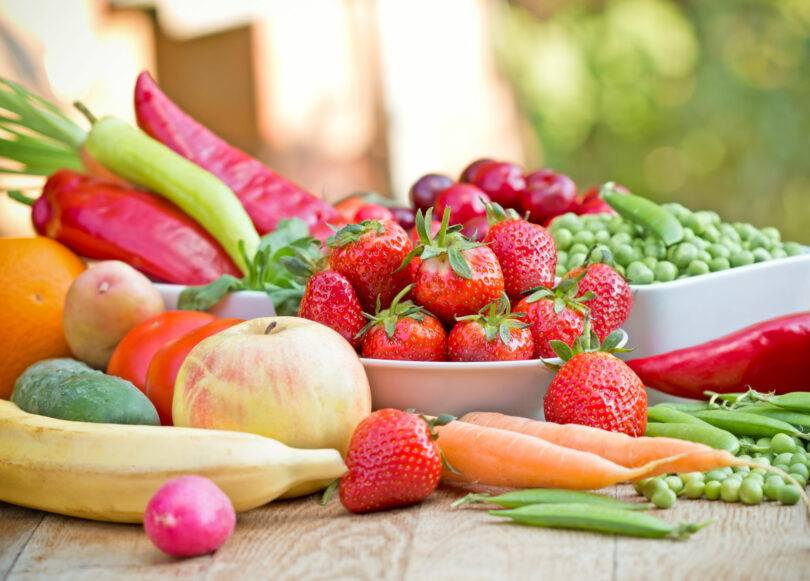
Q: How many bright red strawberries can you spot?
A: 10